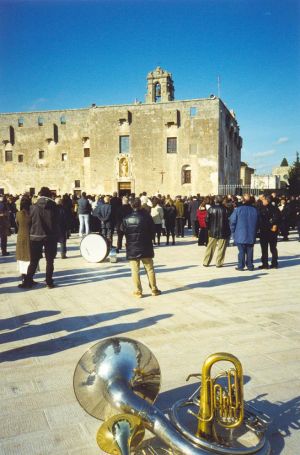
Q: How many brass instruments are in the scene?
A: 3